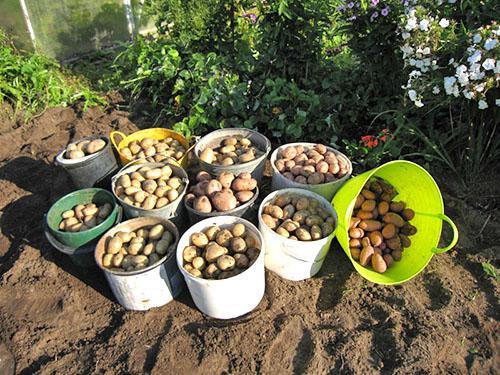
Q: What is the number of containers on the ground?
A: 11